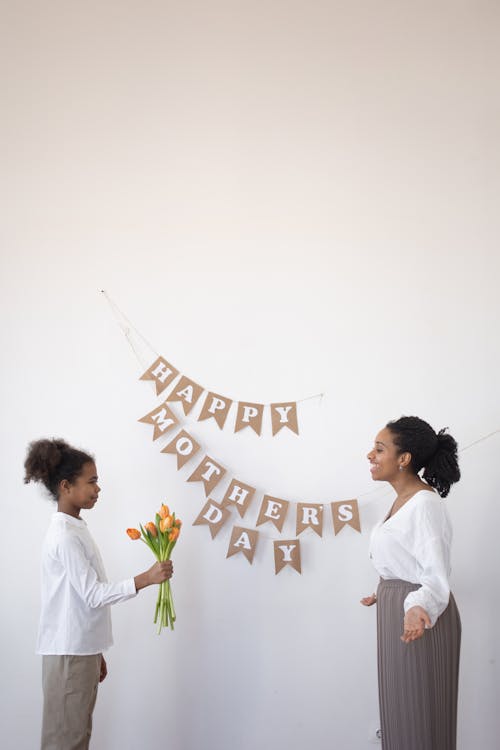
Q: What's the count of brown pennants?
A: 15